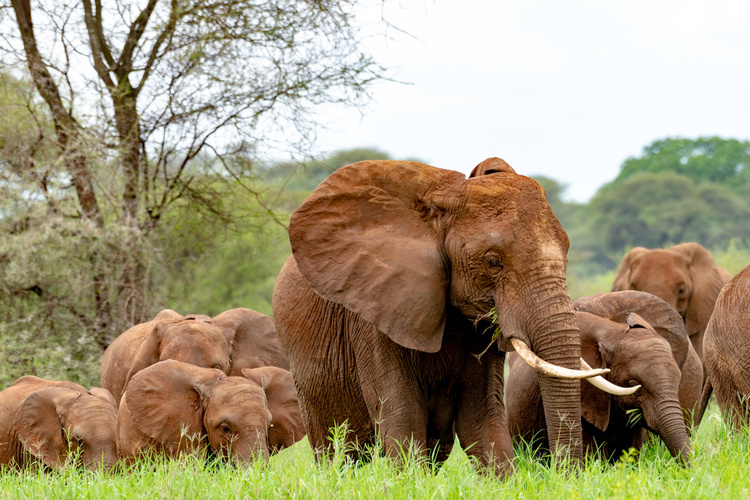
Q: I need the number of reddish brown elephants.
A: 8